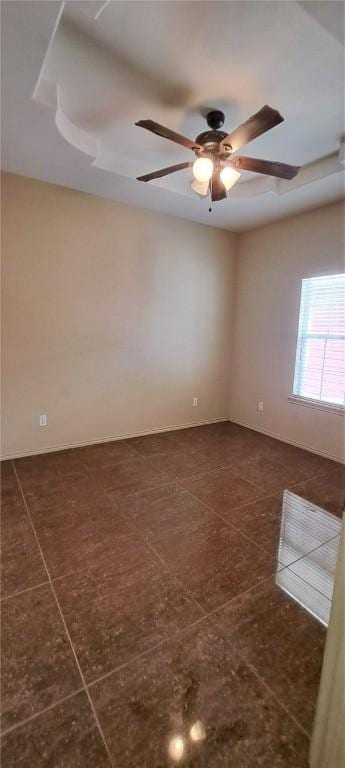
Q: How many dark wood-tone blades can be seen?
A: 5